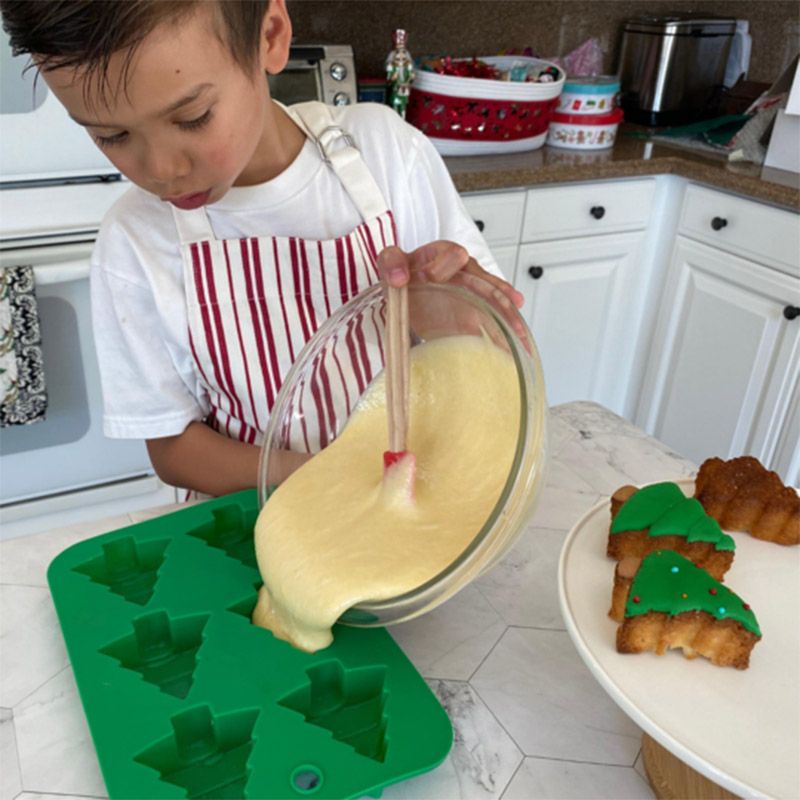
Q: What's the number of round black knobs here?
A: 5